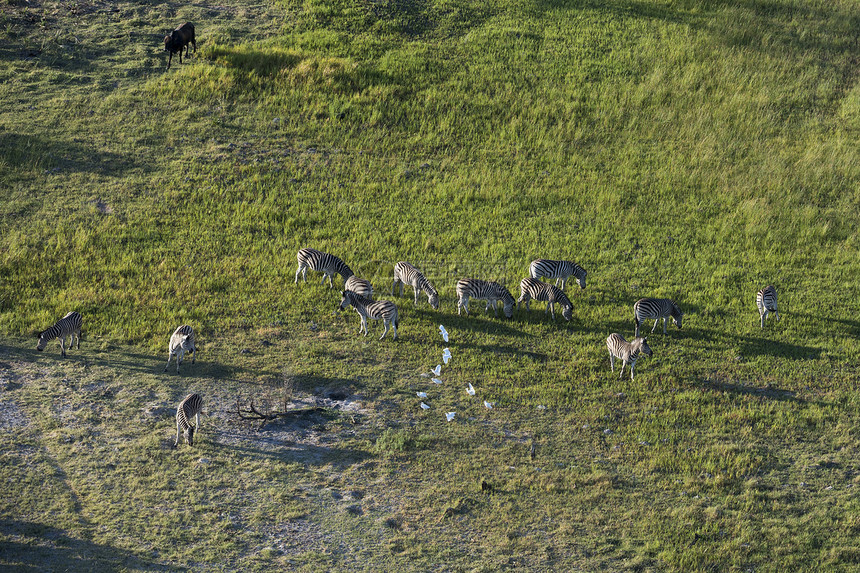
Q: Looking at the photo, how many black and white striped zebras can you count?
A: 13